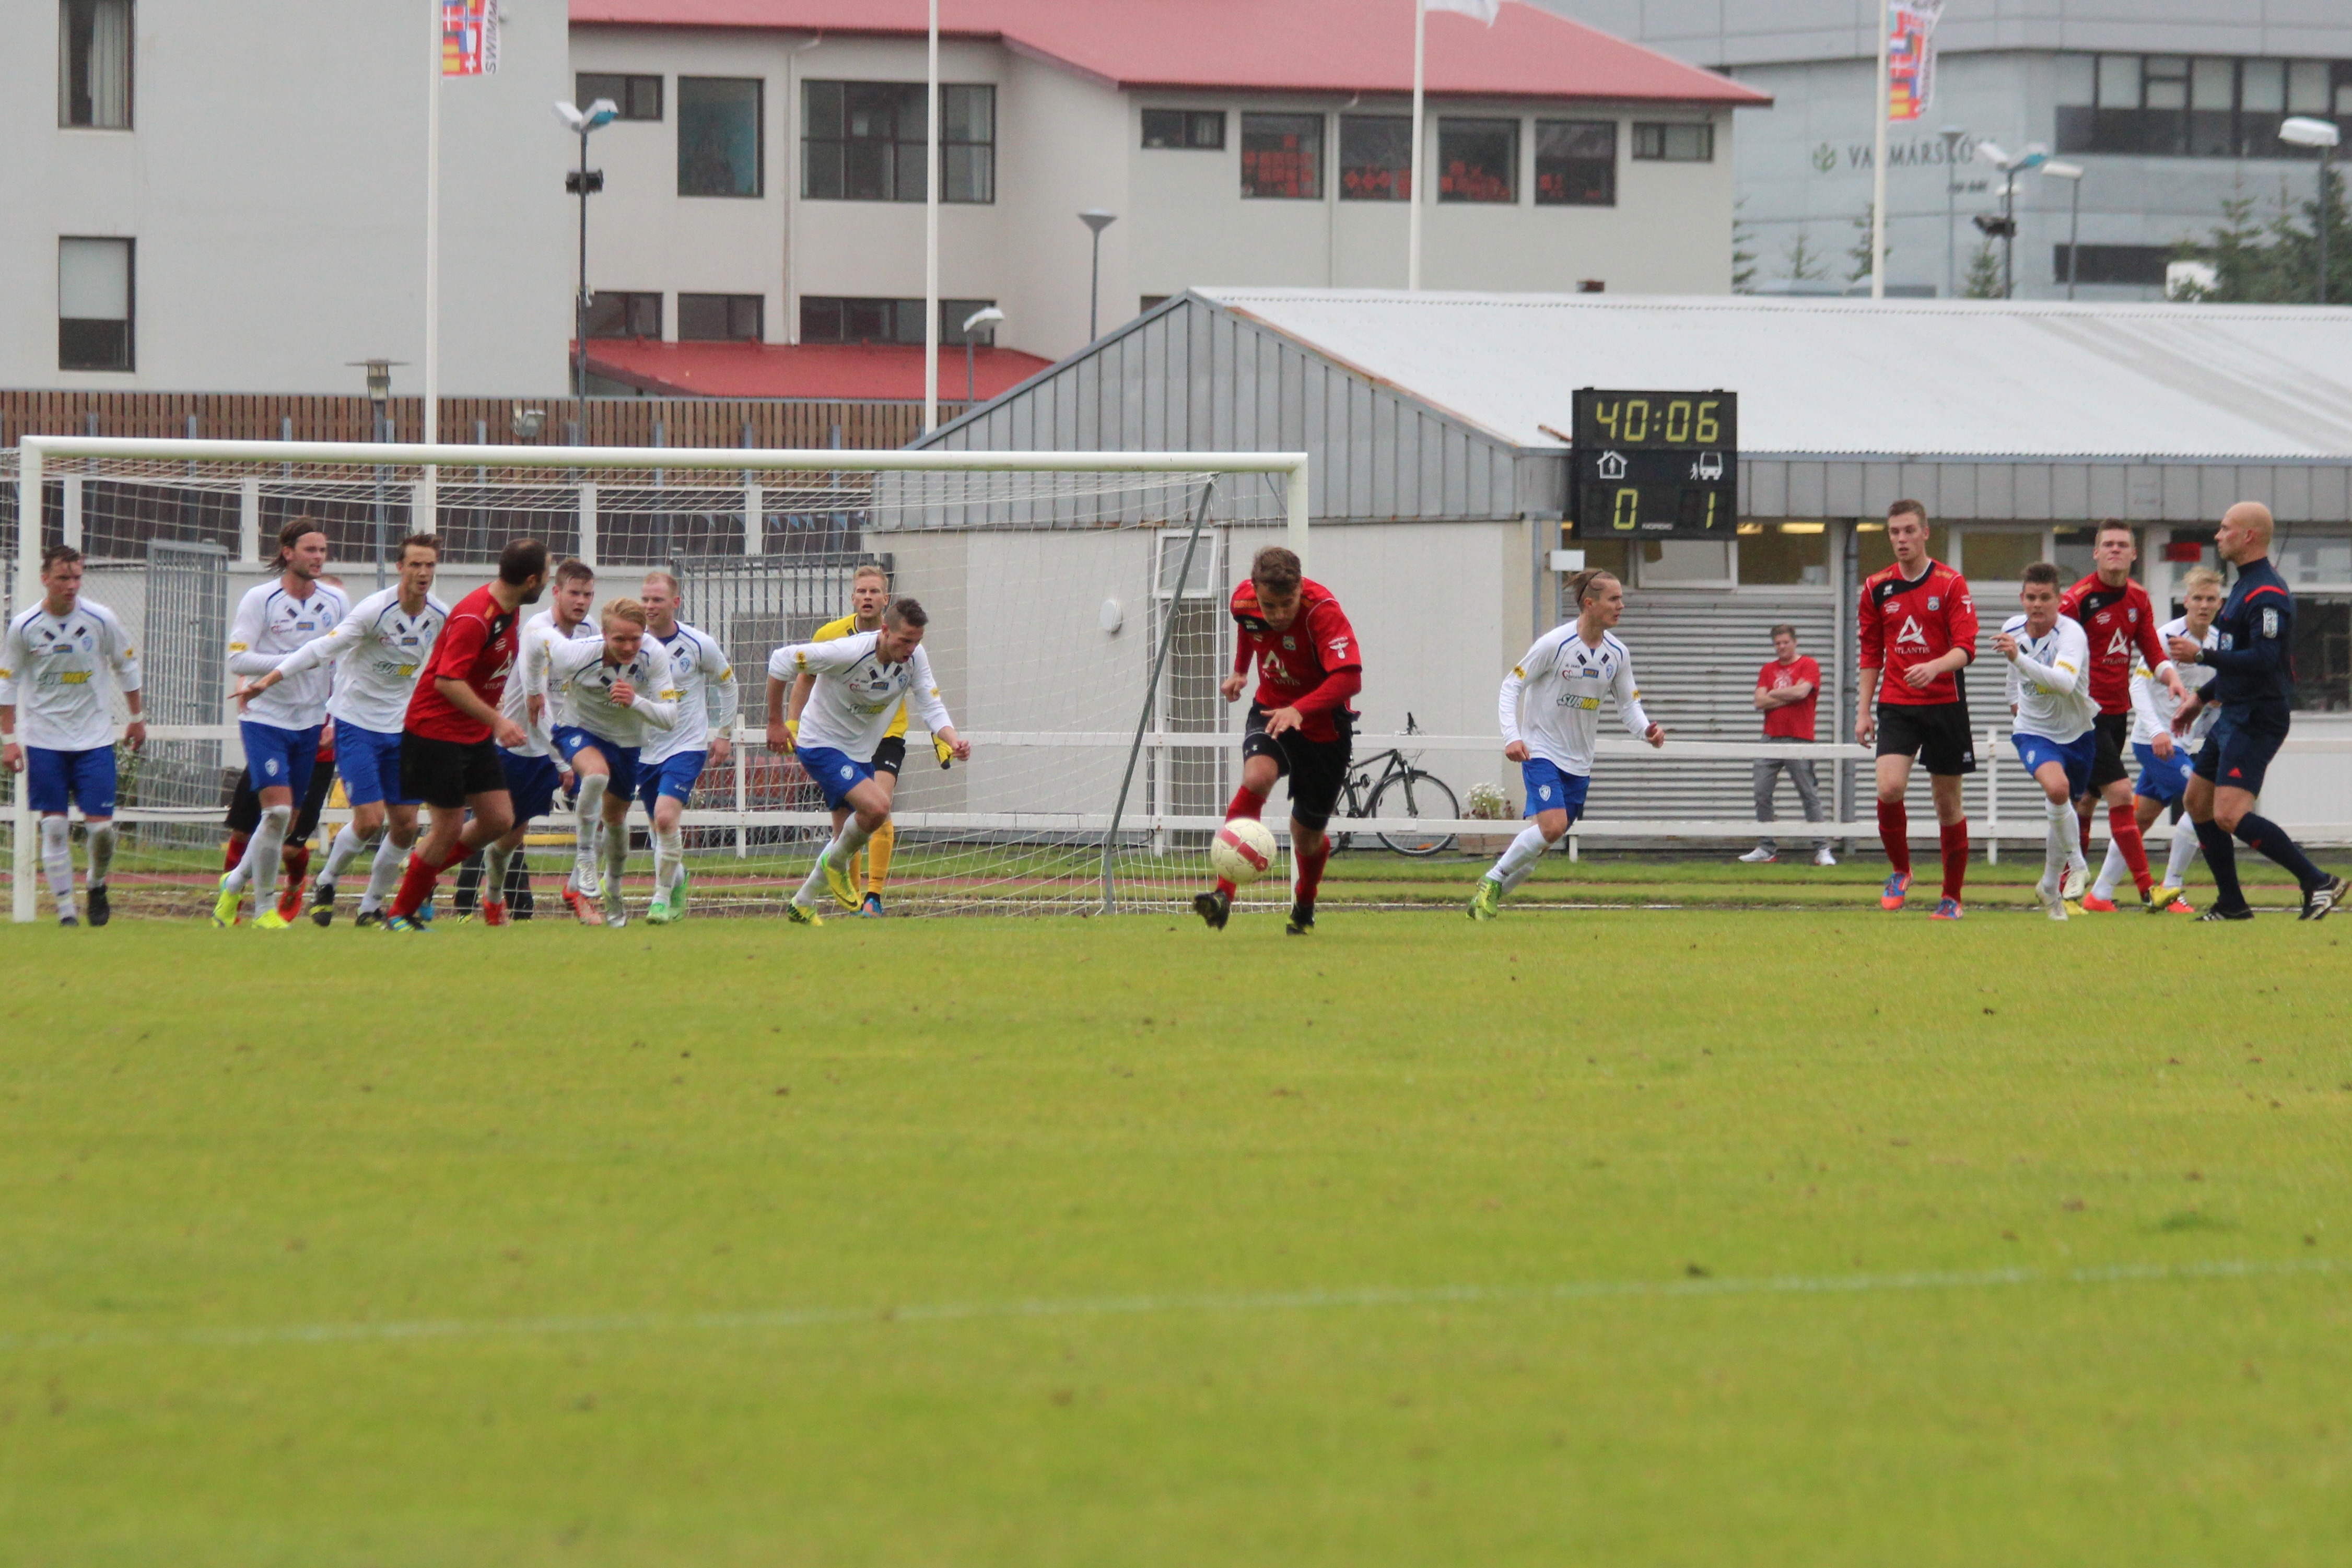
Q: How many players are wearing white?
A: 10